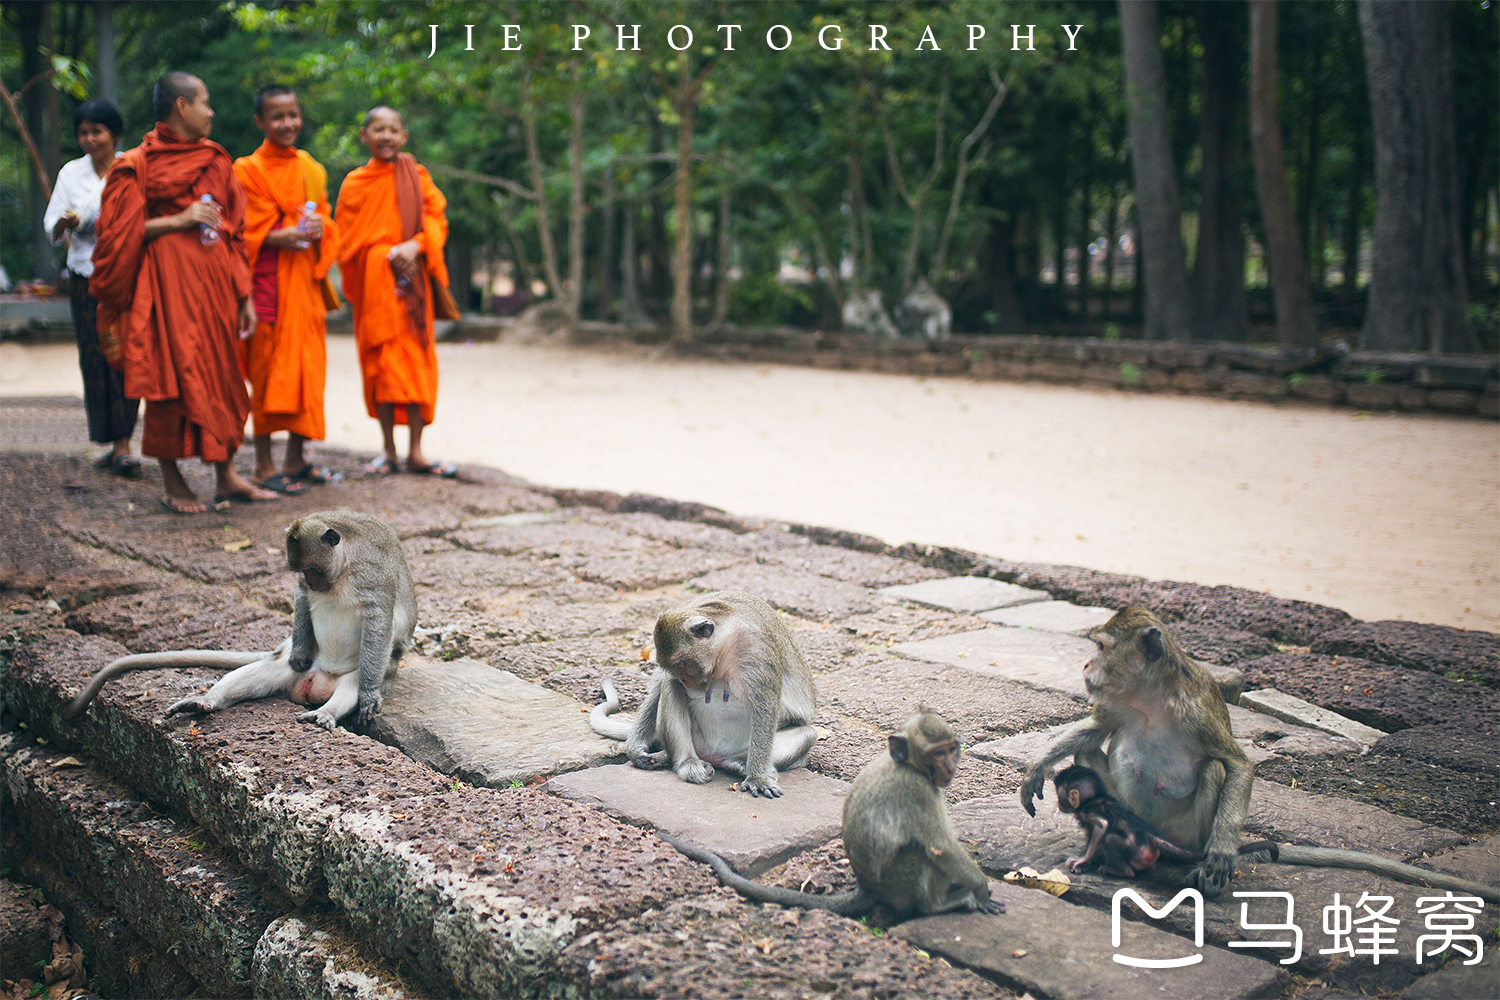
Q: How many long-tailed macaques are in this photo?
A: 5